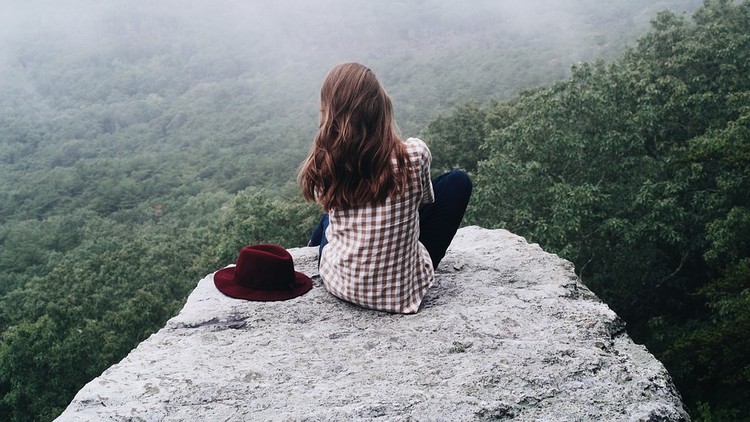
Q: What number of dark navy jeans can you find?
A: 1